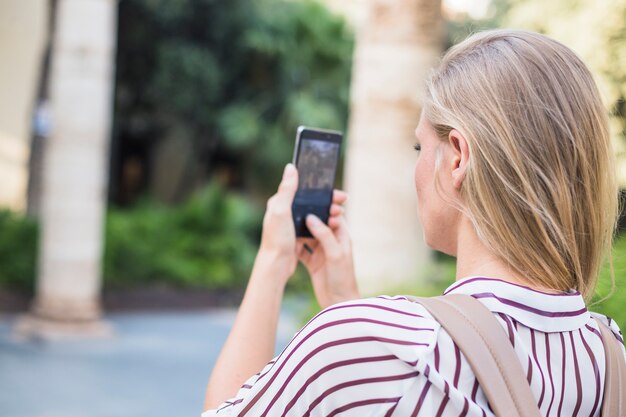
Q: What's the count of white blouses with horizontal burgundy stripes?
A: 1